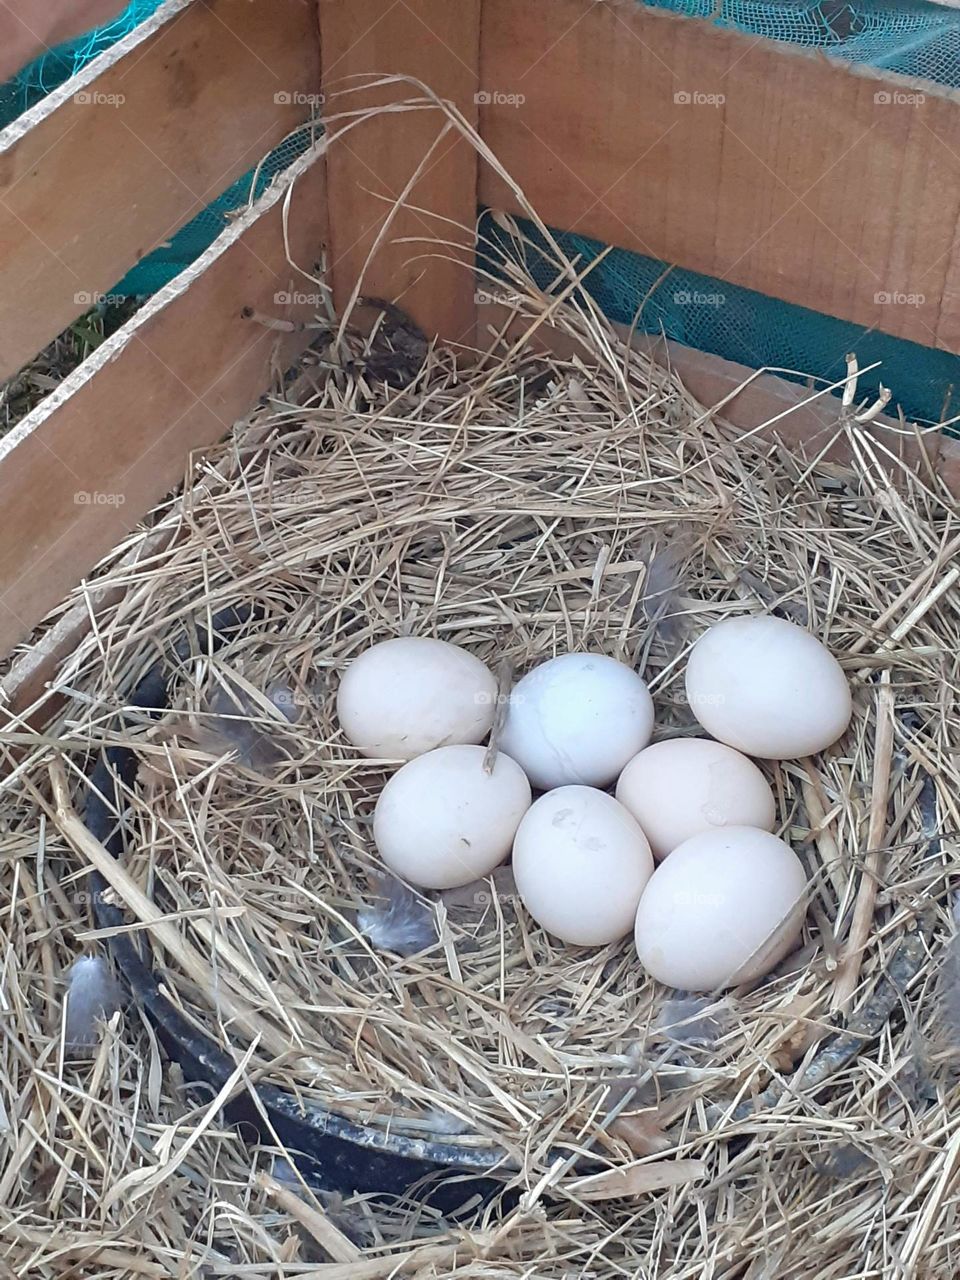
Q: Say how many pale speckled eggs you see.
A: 7